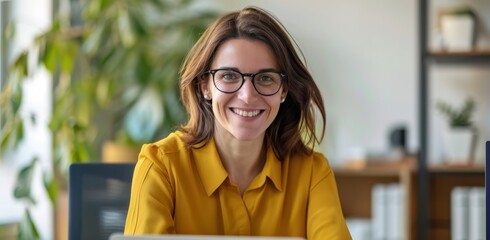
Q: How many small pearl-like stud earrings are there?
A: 2